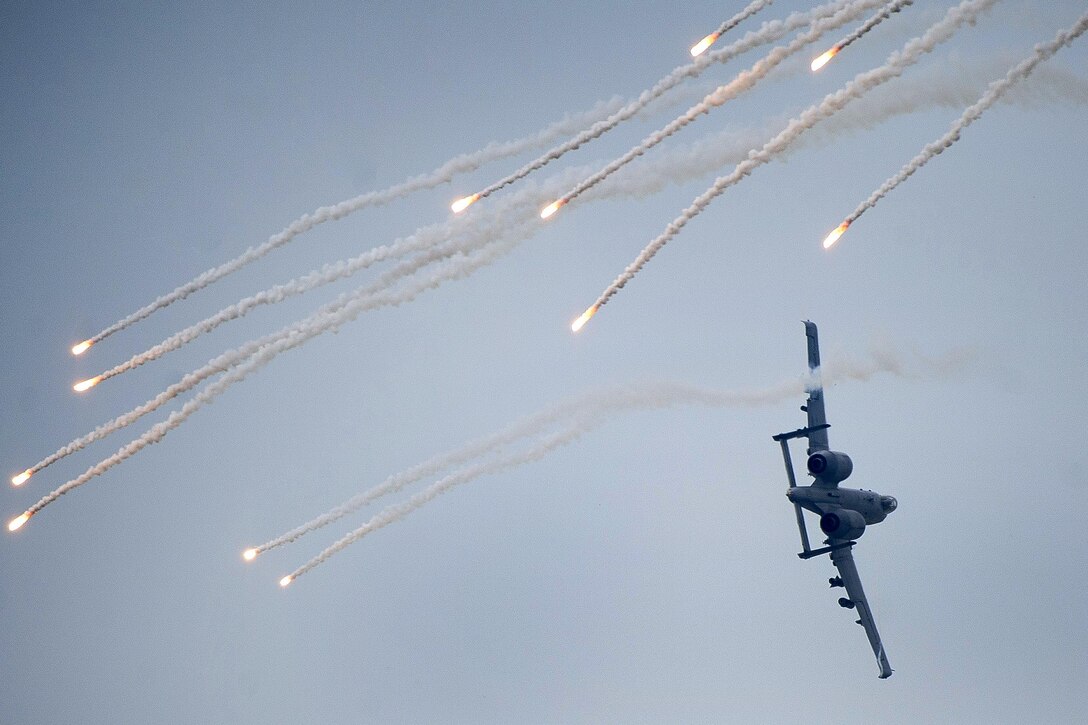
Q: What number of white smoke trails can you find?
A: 12